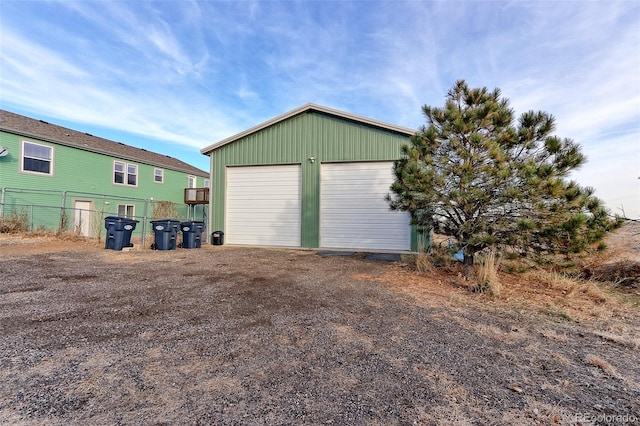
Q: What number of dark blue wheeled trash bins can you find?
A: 3